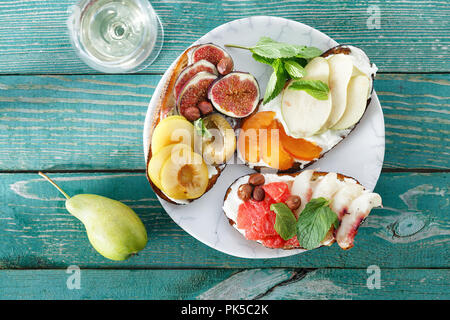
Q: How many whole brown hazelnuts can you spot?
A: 7